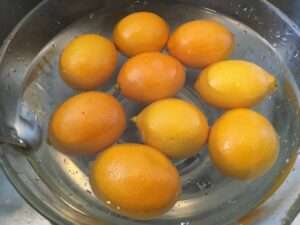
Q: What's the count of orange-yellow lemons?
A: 9